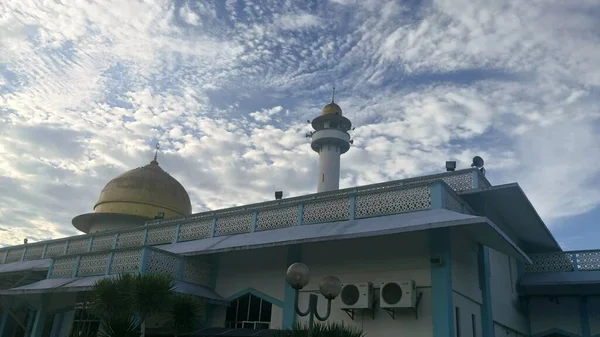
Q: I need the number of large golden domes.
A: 1